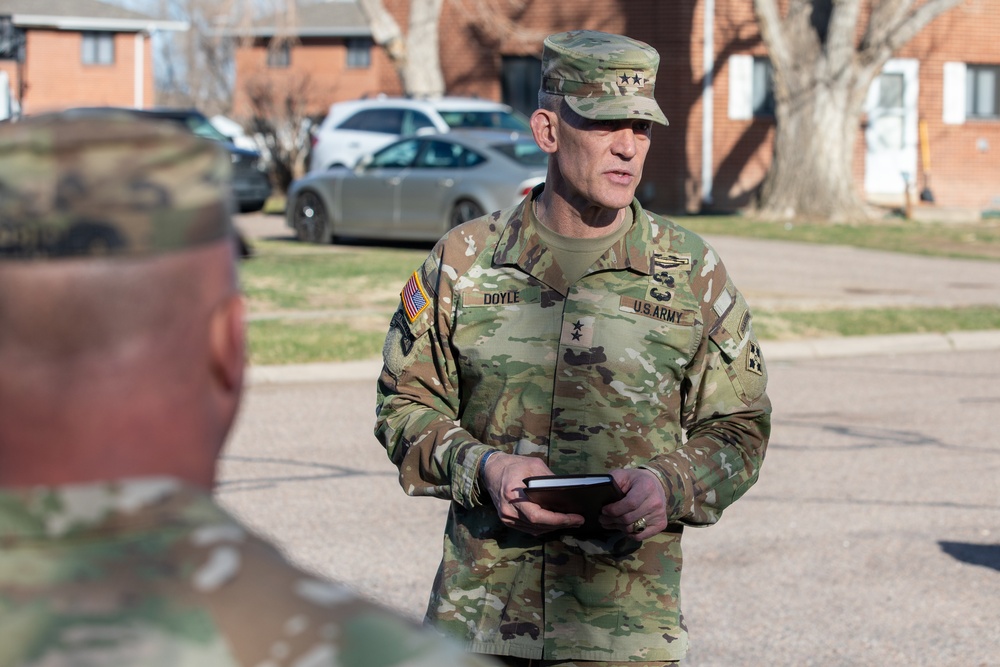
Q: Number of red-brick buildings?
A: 3